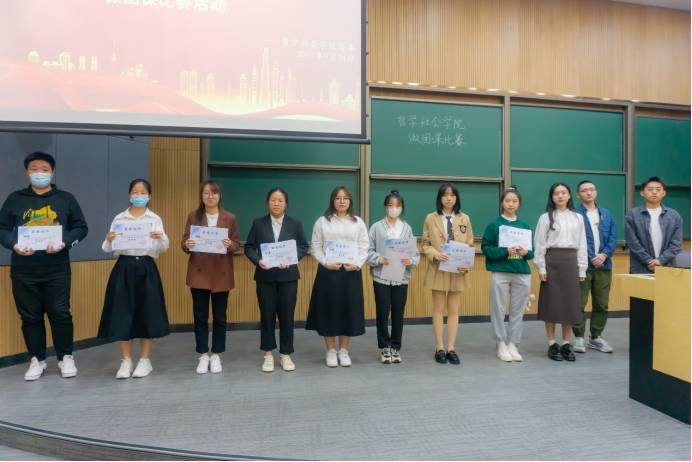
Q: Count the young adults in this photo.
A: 11